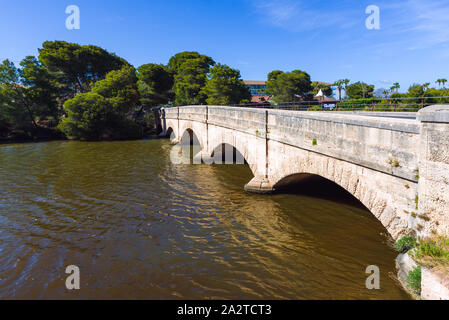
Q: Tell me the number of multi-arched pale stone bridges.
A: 1